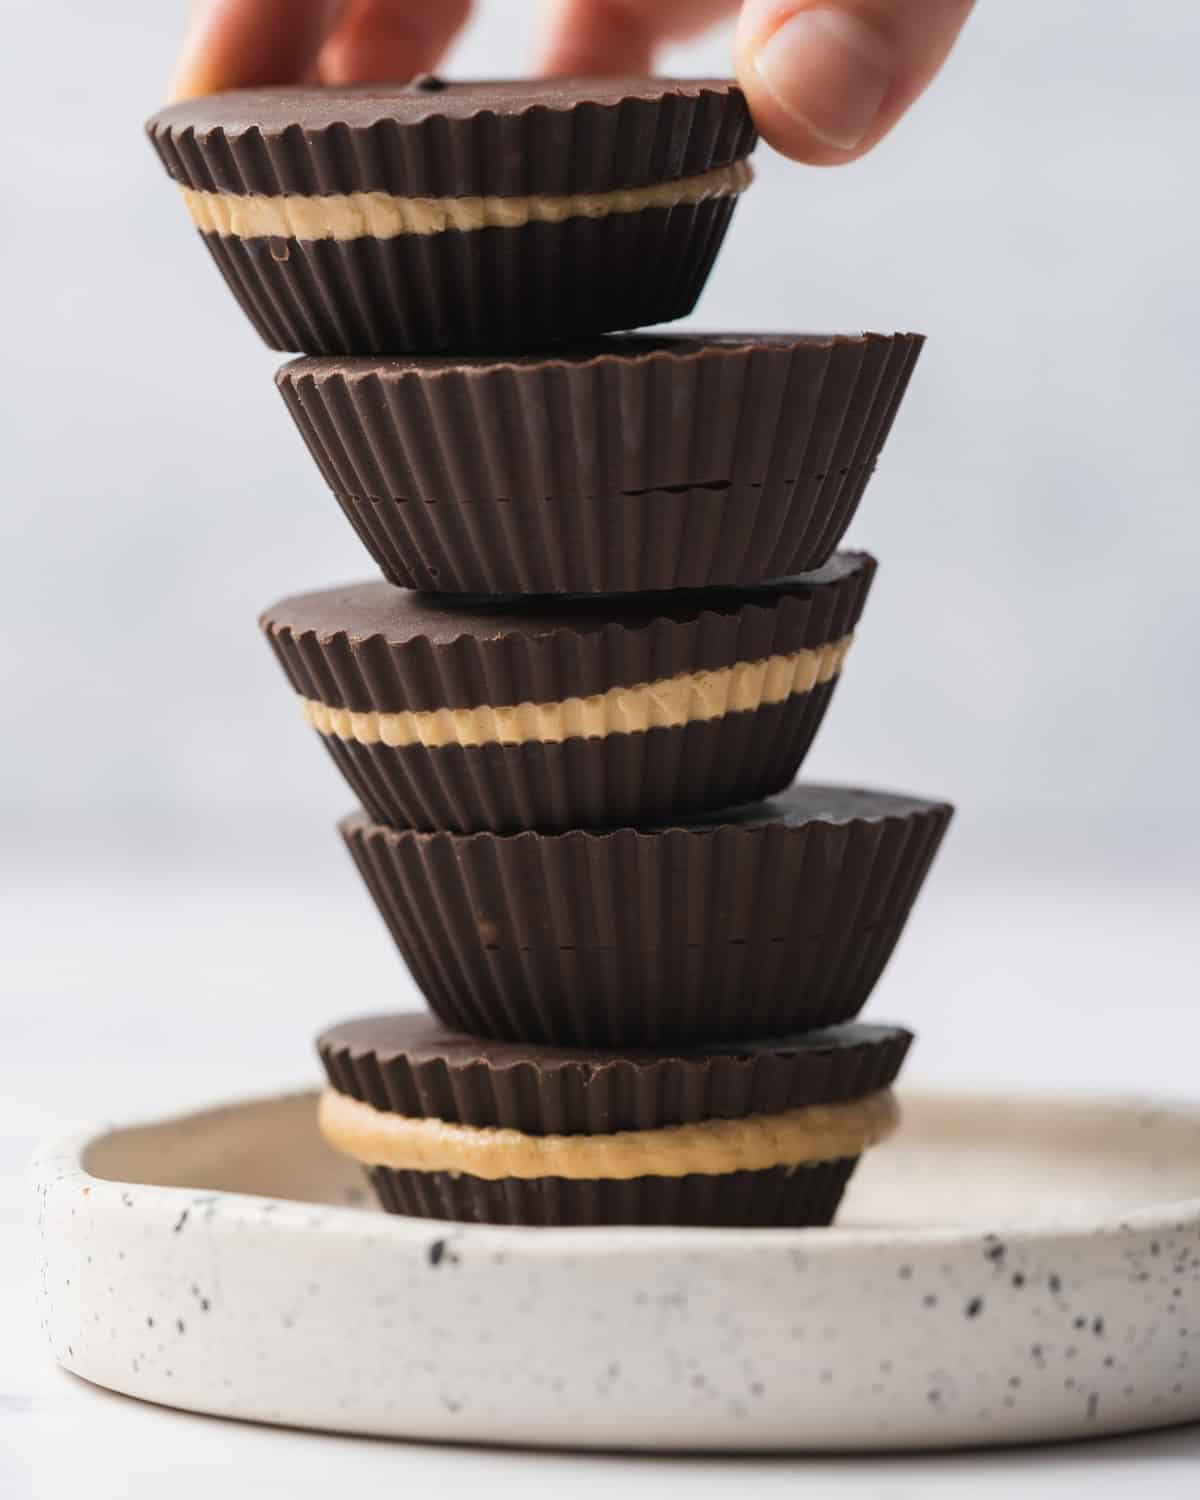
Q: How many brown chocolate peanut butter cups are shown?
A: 5